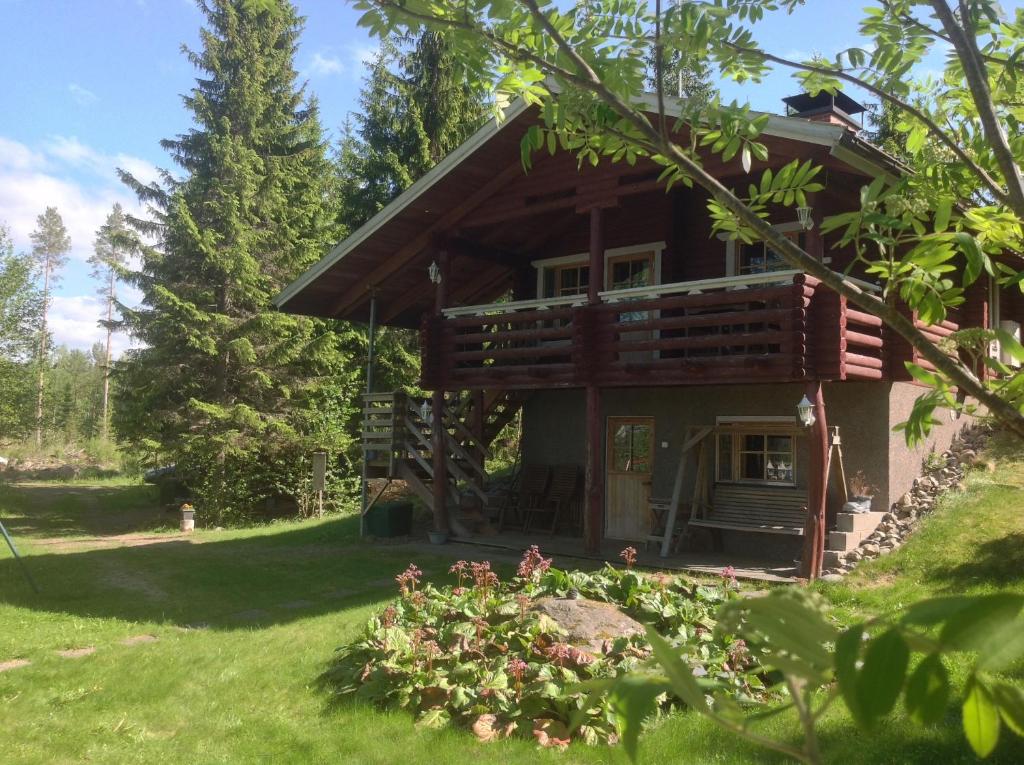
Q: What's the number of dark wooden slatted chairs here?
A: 2